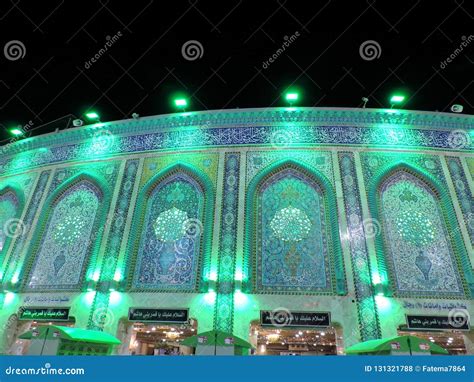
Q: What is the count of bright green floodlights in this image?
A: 5